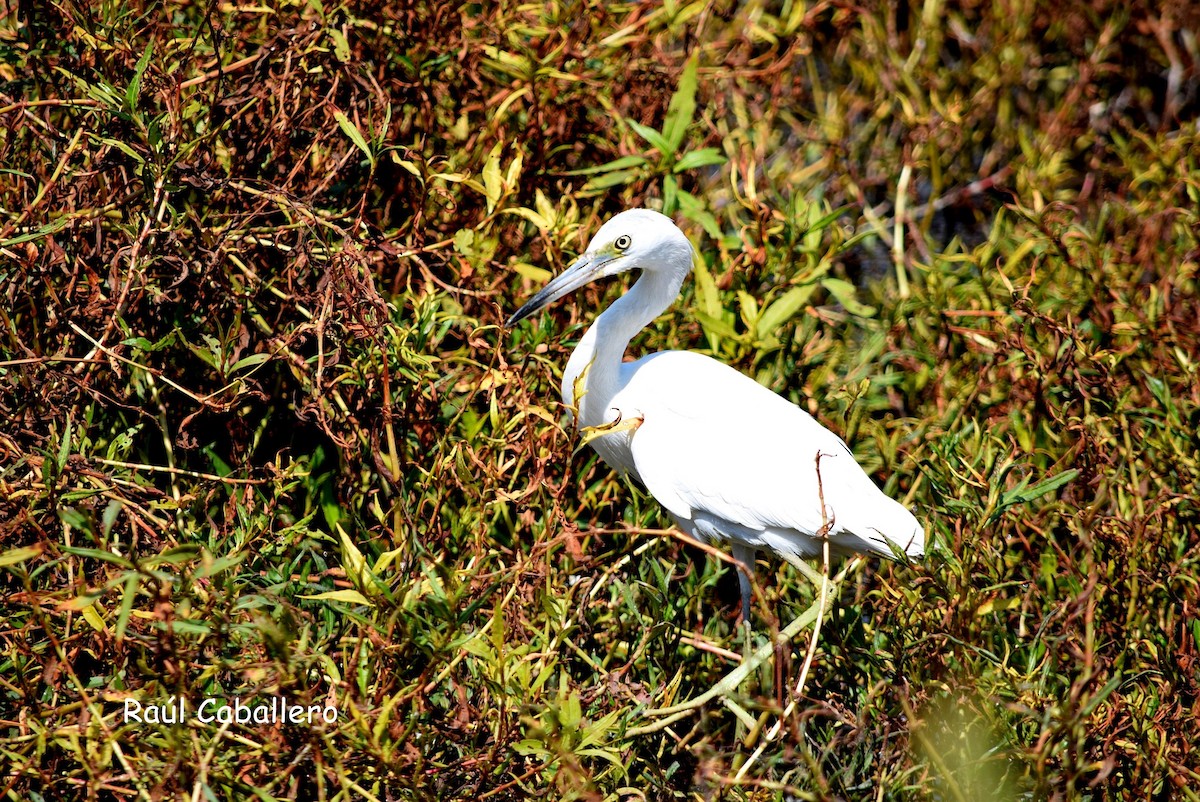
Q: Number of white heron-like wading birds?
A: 1